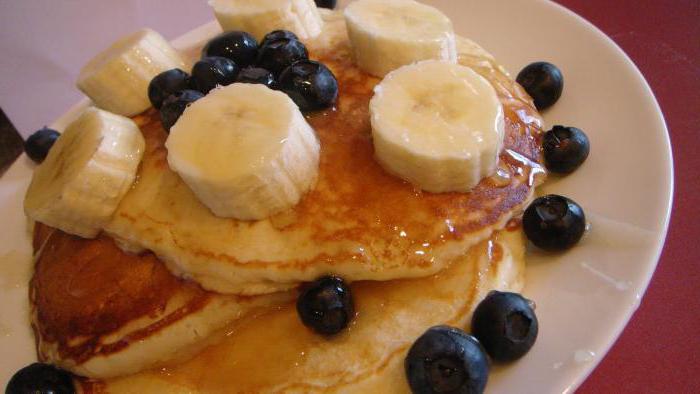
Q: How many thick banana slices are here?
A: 6